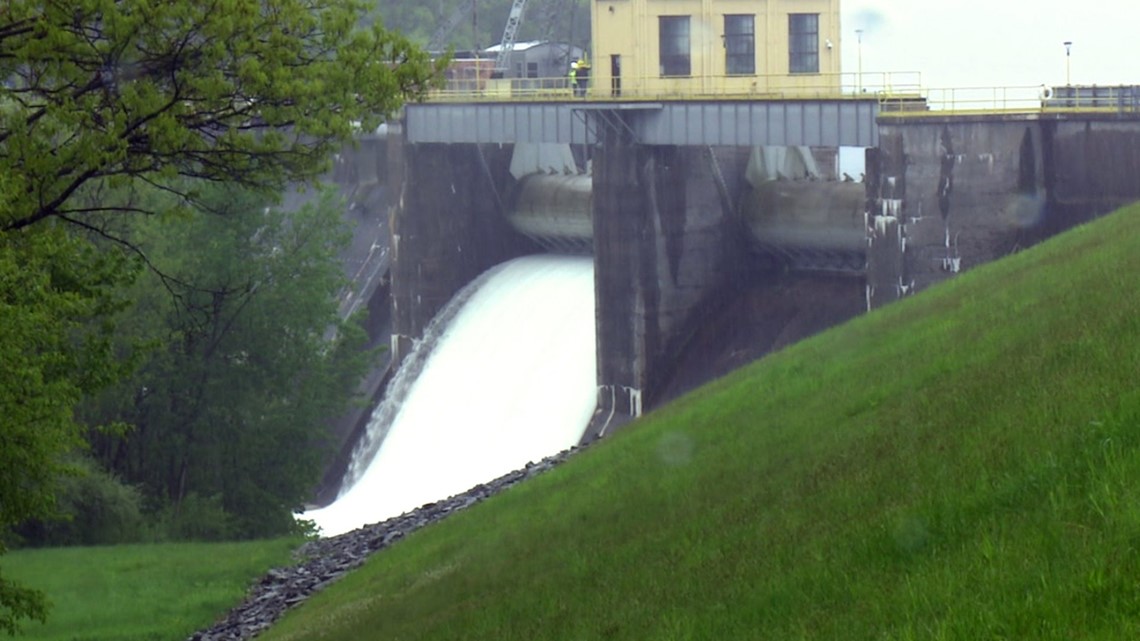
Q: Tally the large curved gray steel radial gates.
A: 2